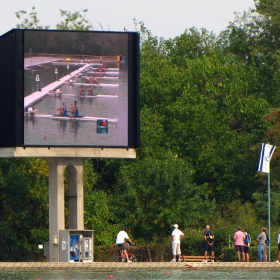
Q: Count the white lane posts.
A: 3